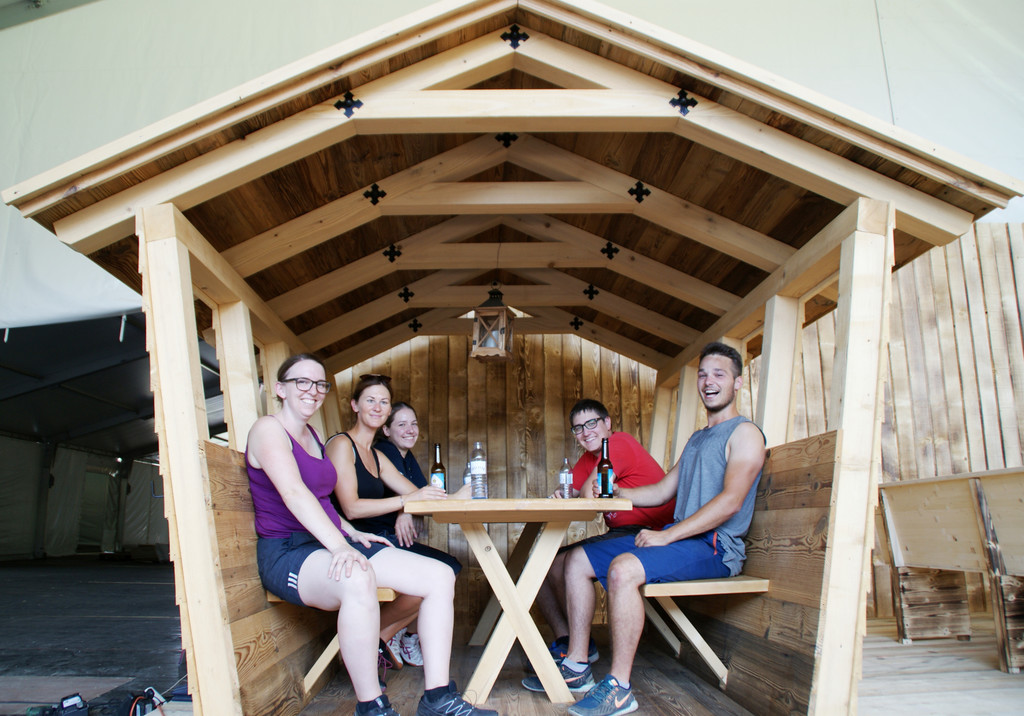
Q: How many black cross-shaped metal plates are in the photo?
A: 12